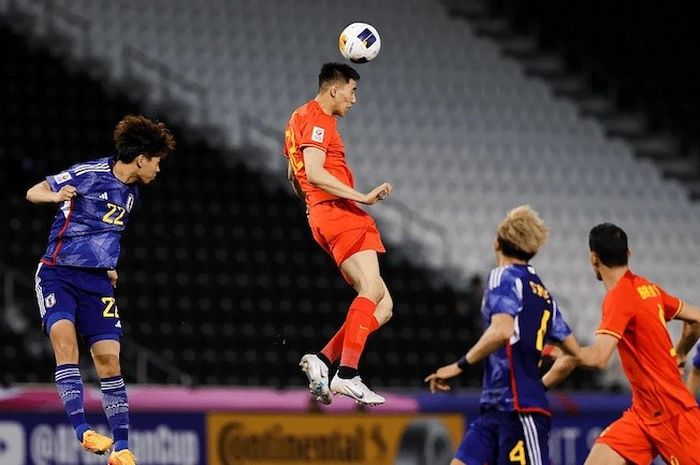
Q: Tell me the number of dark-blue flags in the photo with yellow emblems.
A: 0